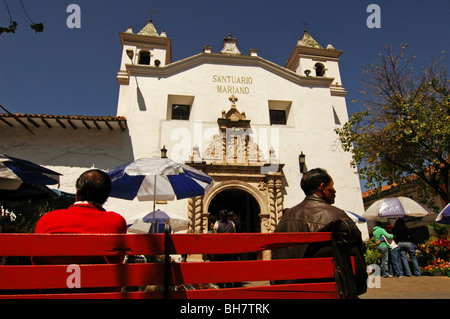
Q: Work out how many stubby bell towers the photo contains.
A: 2